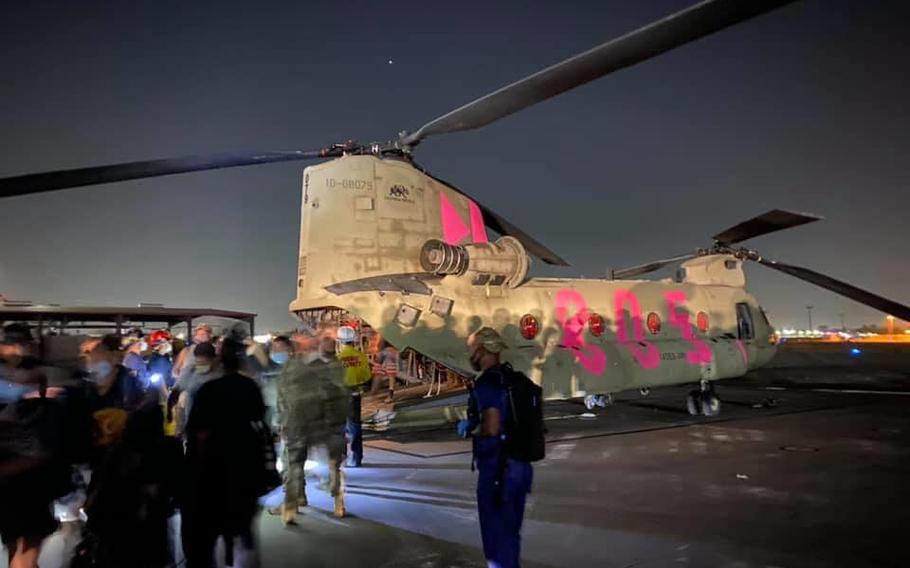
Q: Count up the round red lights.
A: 4